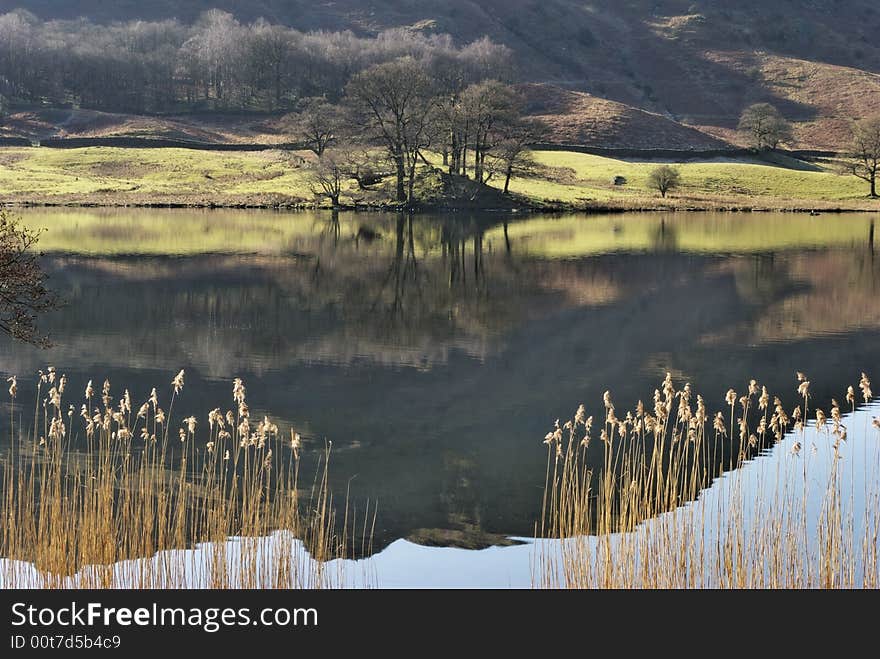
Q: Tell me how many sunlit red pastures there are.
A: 0